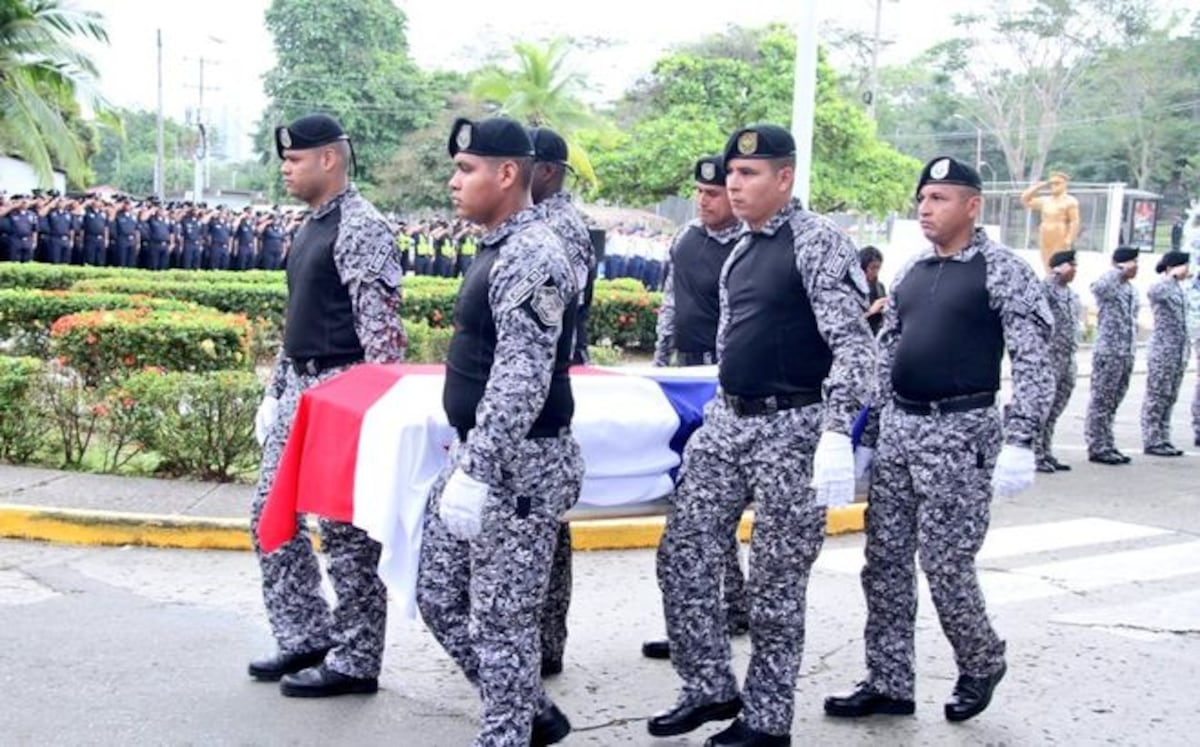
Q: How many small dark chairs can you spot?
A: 0